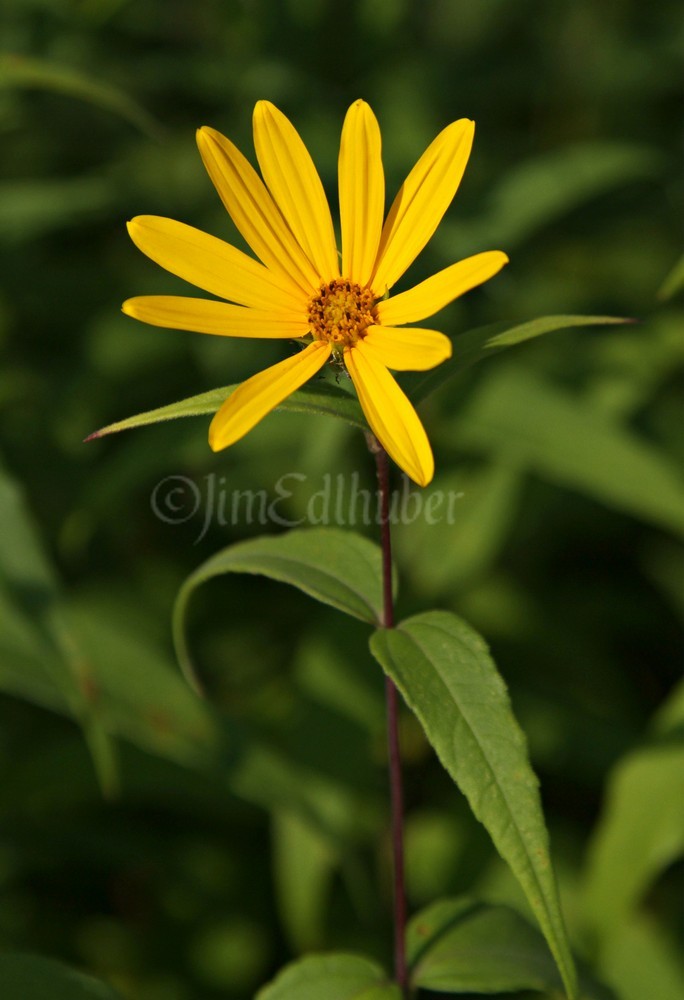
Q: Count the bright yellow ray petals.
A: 10